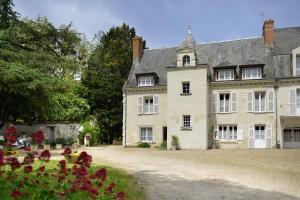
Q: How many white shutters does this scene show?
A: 11